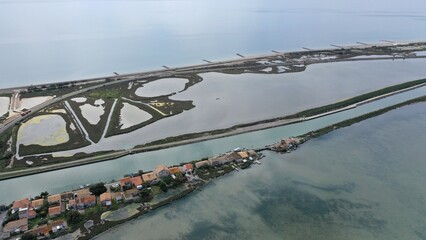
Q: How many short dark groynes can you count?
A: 9